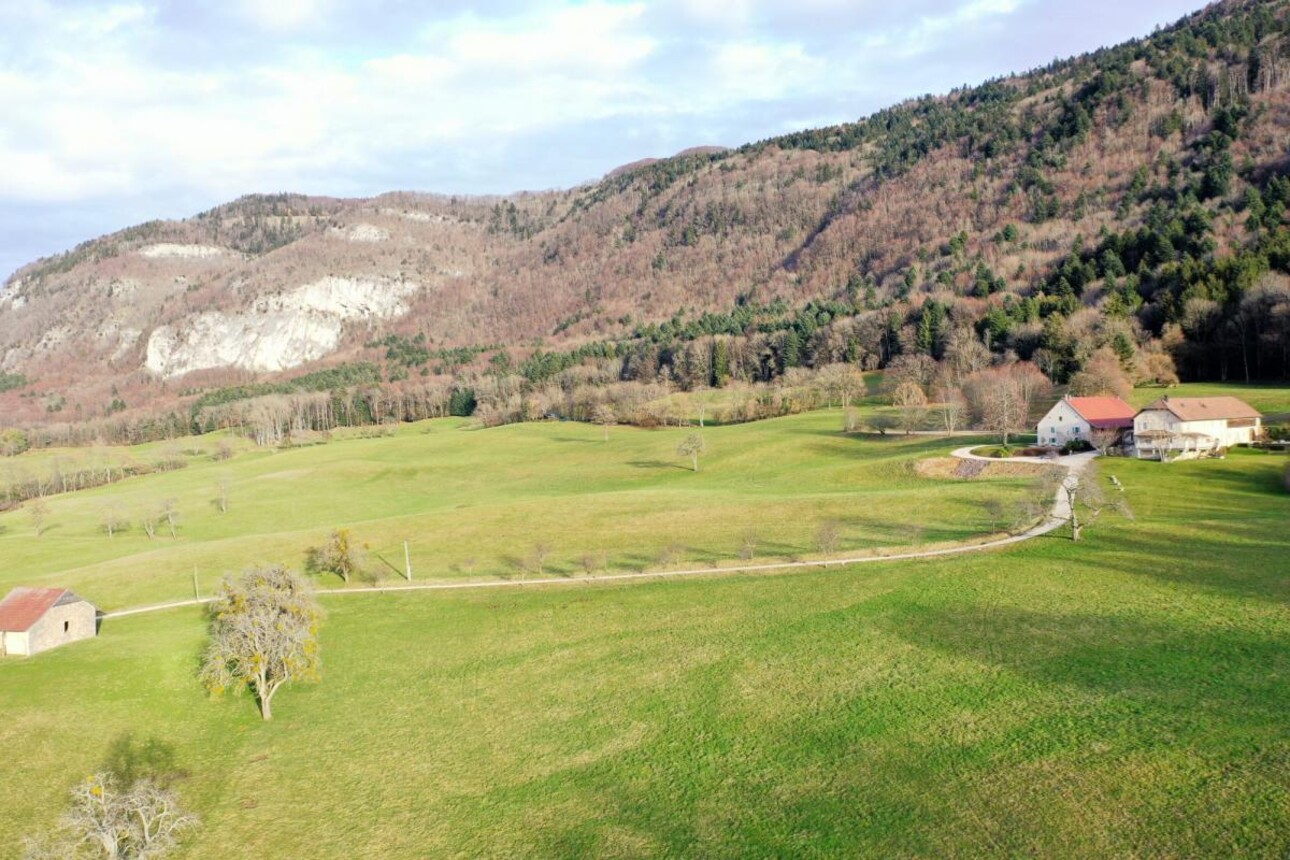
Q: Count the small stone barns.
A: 1